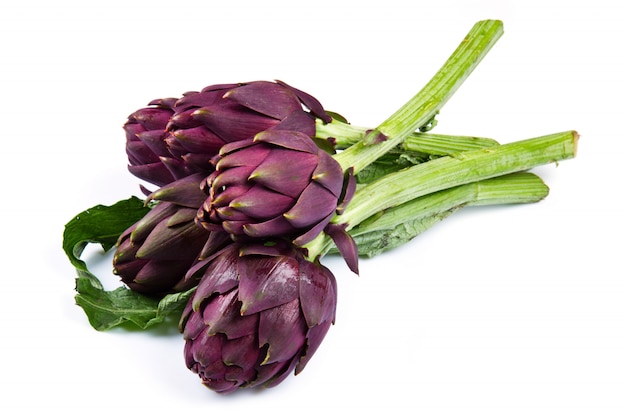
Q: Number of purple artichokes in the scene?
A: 5